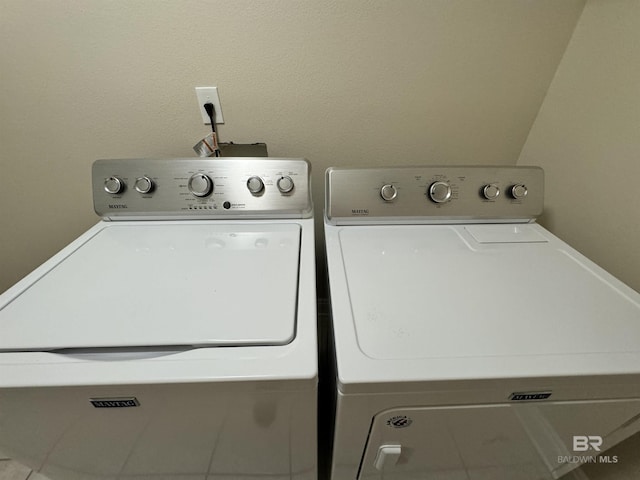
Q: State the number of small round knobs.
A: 7